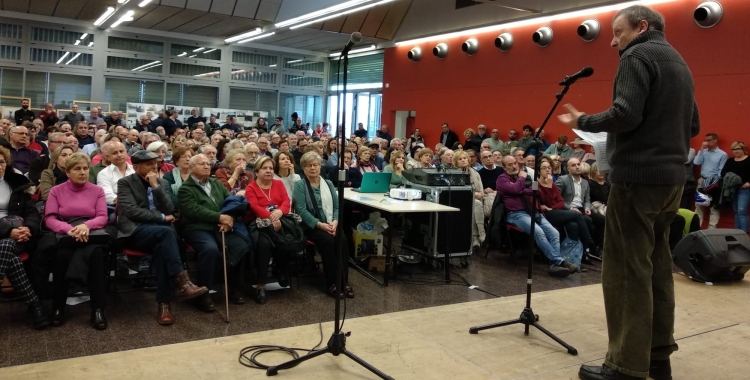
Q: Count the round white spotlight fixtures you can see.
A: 7